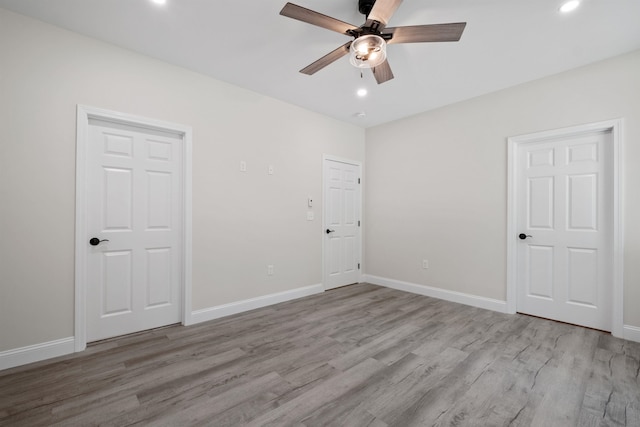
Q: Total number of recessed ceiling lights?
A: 3